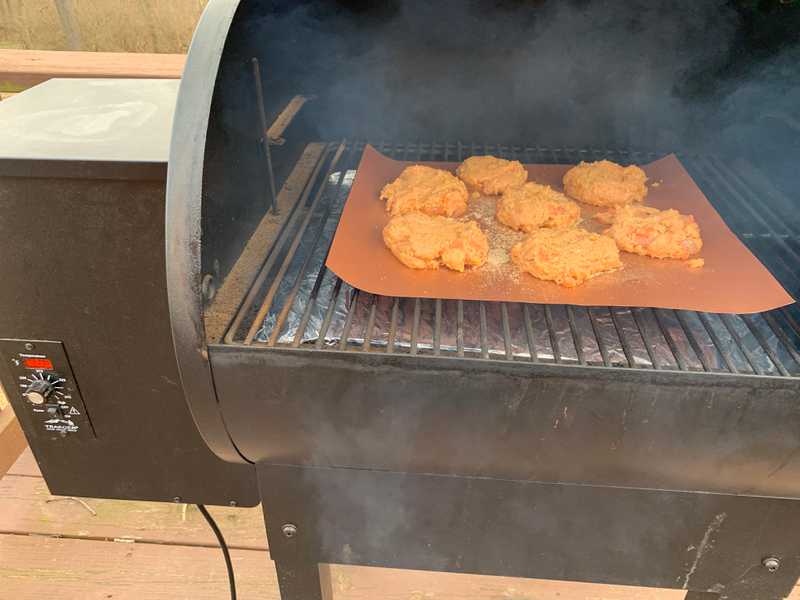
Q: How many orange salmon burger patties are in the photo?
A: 7